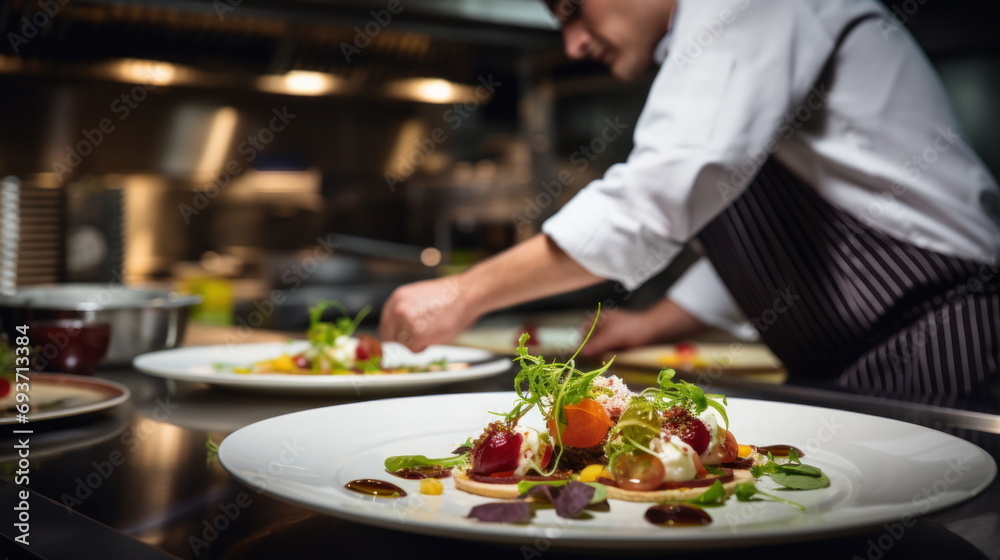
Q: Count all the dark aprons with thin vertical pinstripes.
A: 1